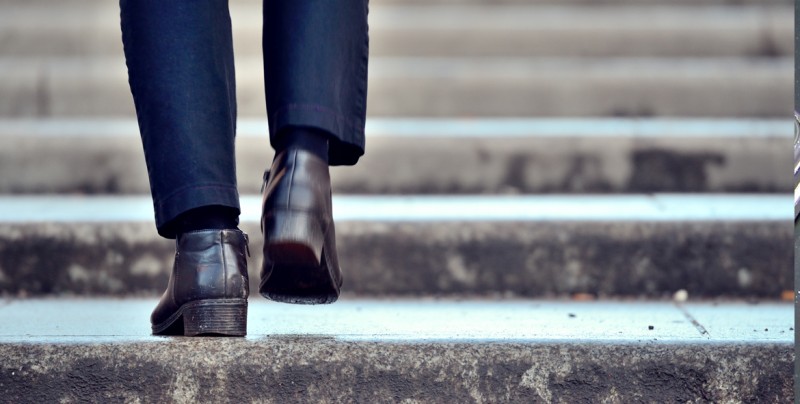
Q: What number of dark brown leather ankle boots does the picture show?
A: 2